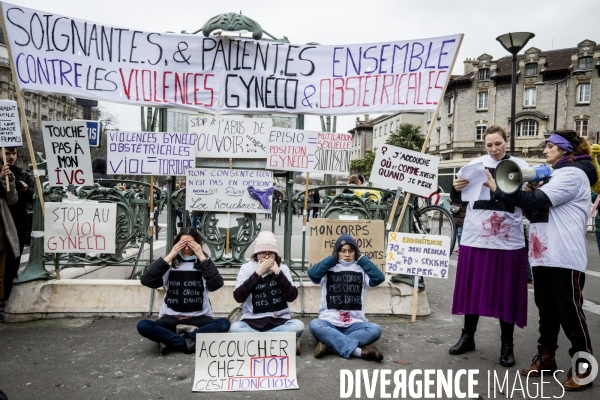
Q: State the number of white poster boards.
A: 10